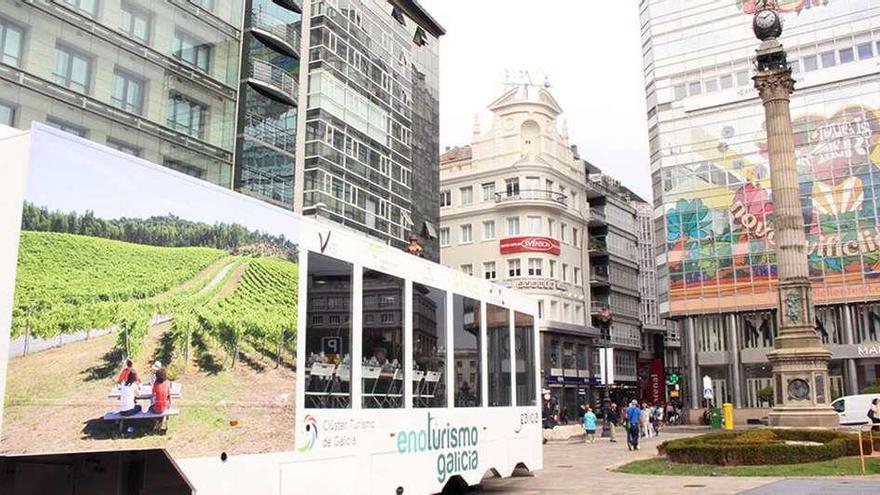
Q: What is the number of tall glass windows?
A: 6